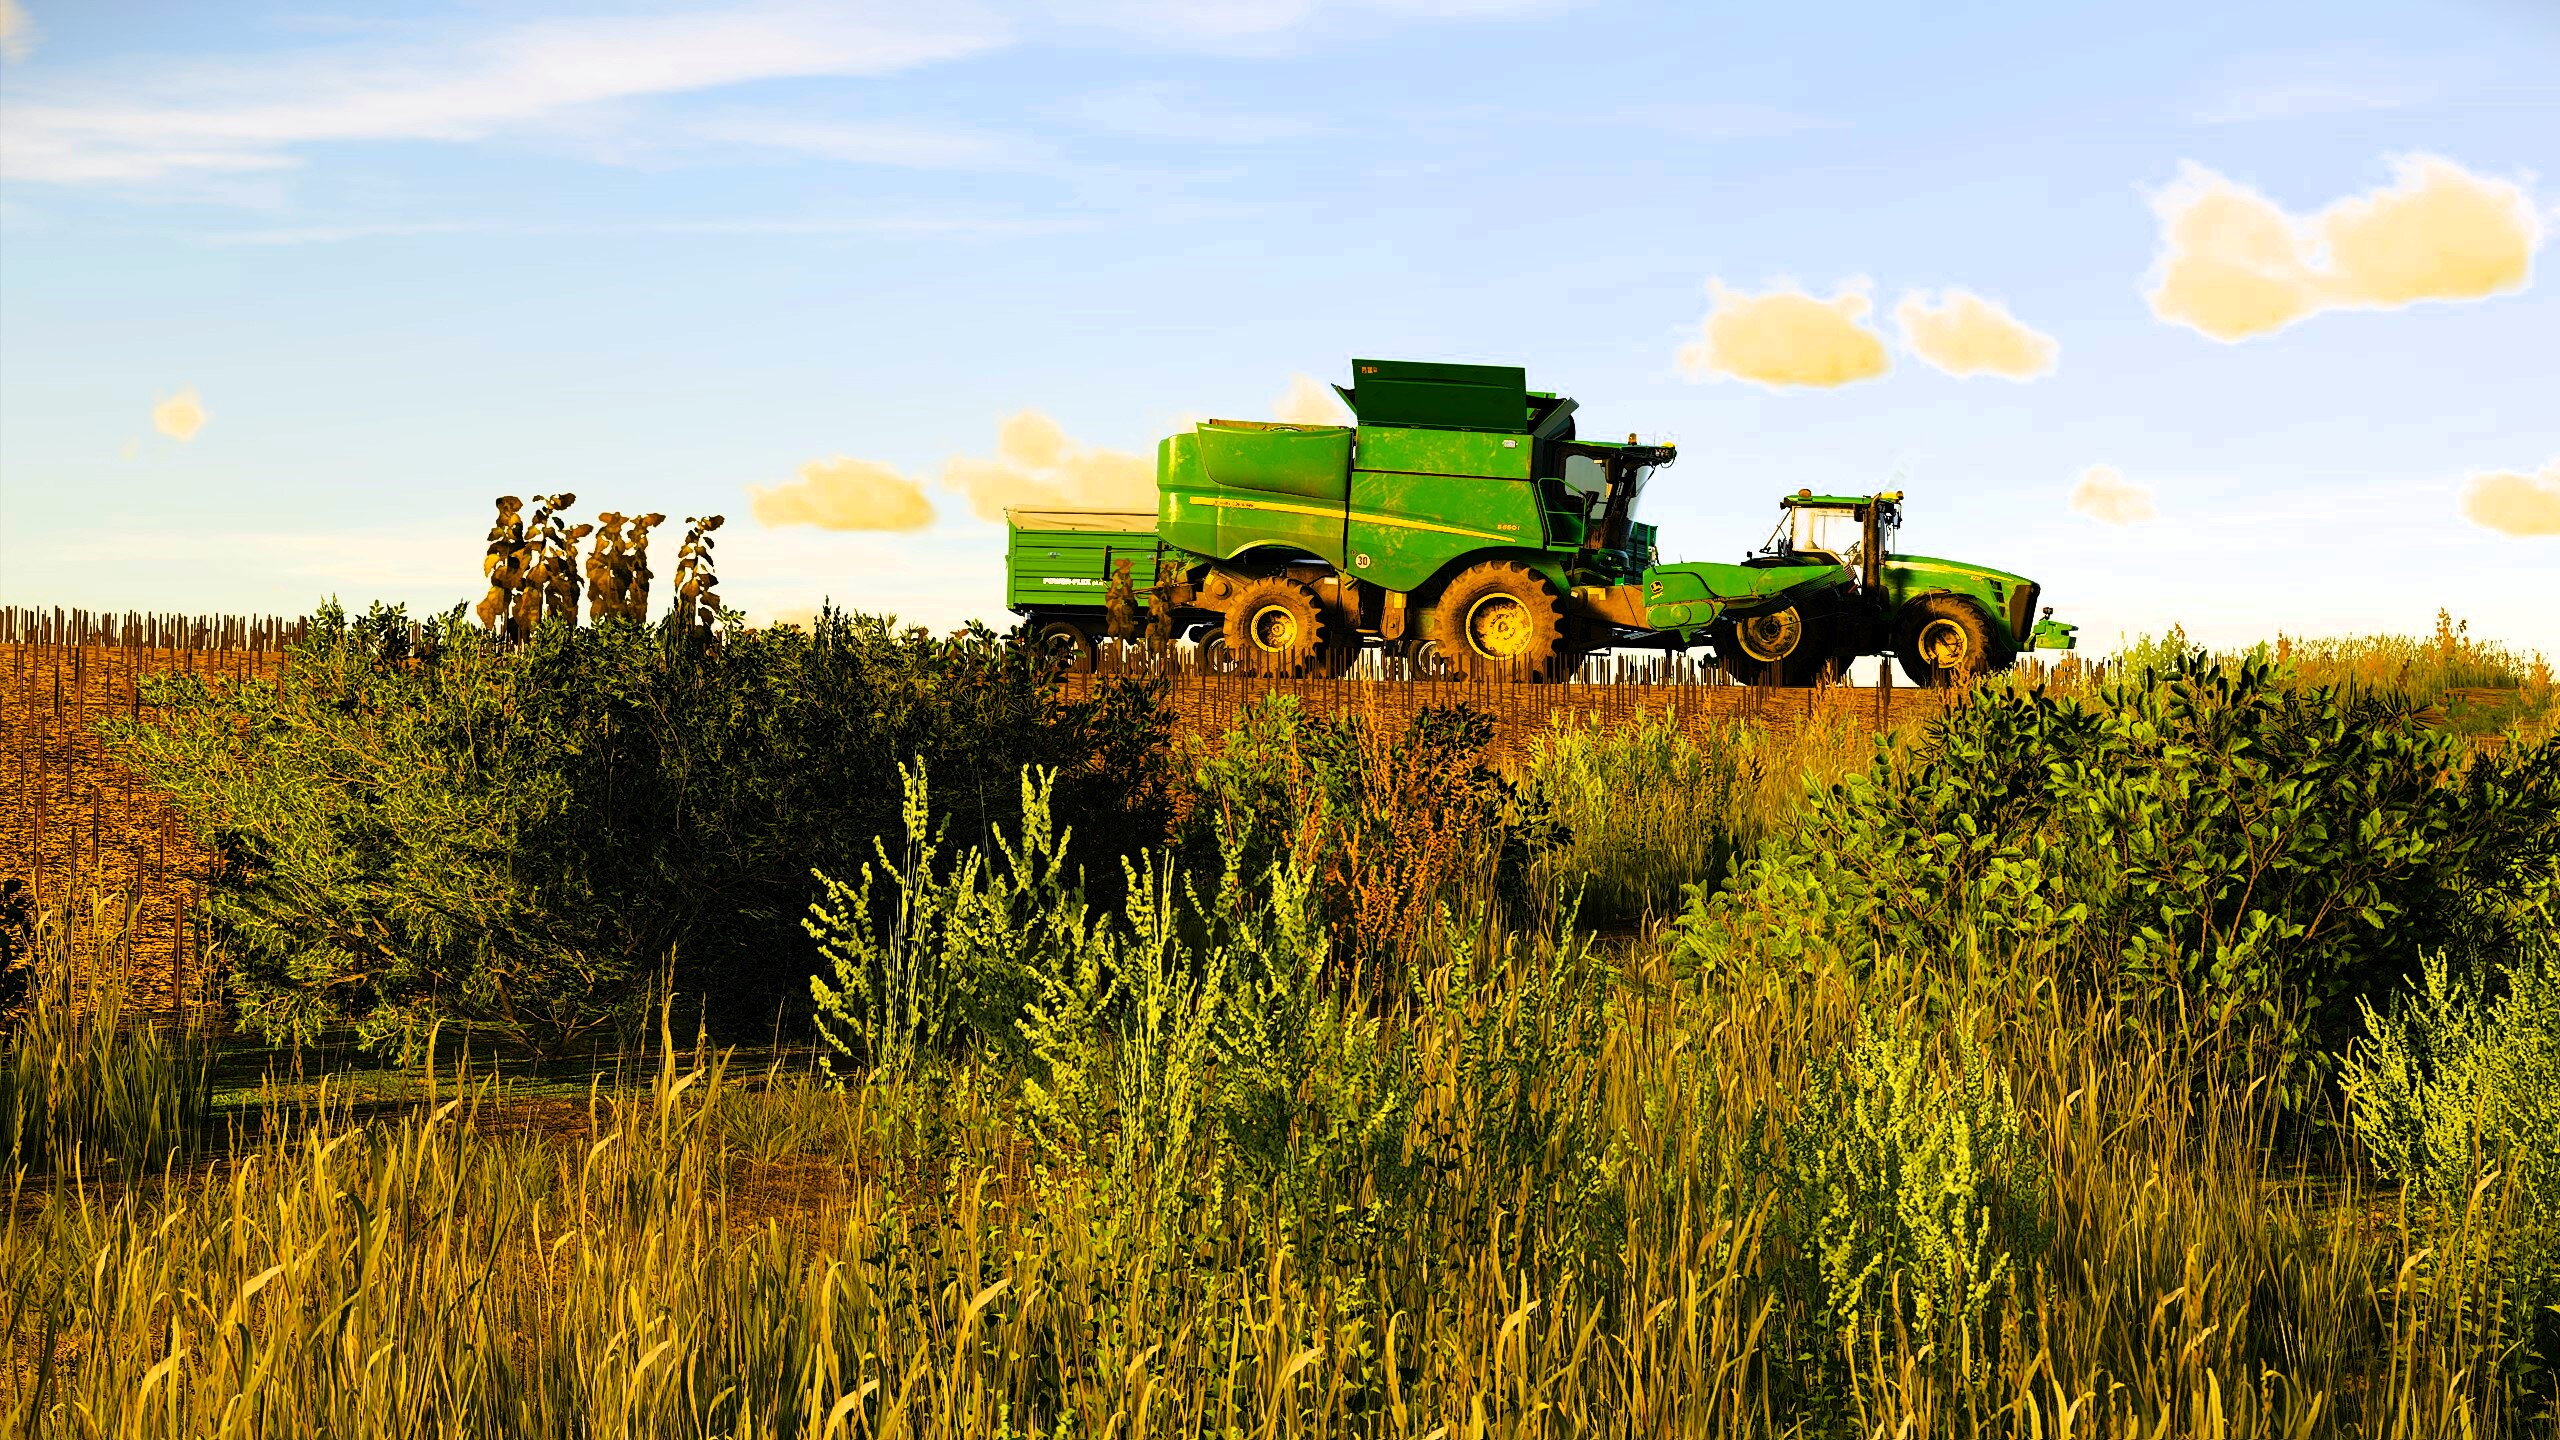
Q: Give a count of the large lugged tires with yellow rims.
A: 4